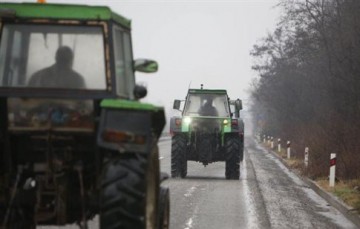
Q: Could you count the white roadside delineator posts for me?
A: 7